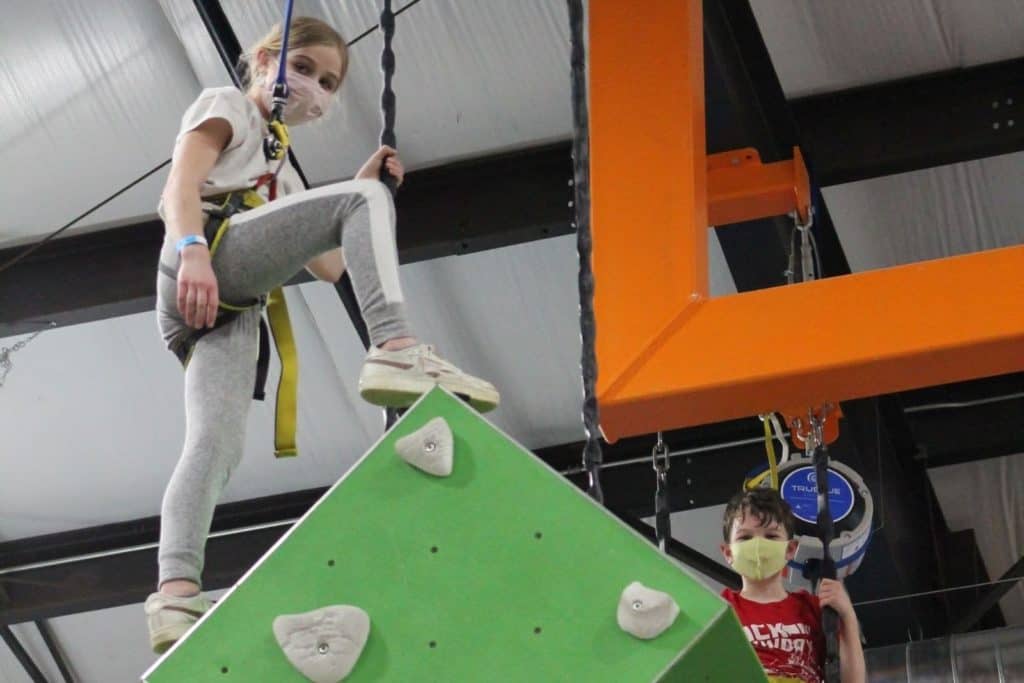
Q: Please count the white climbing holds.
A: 3